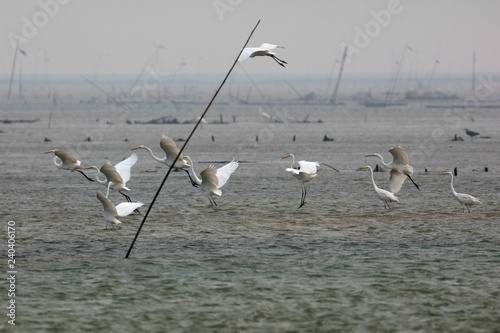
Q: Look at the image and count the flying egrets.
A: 8